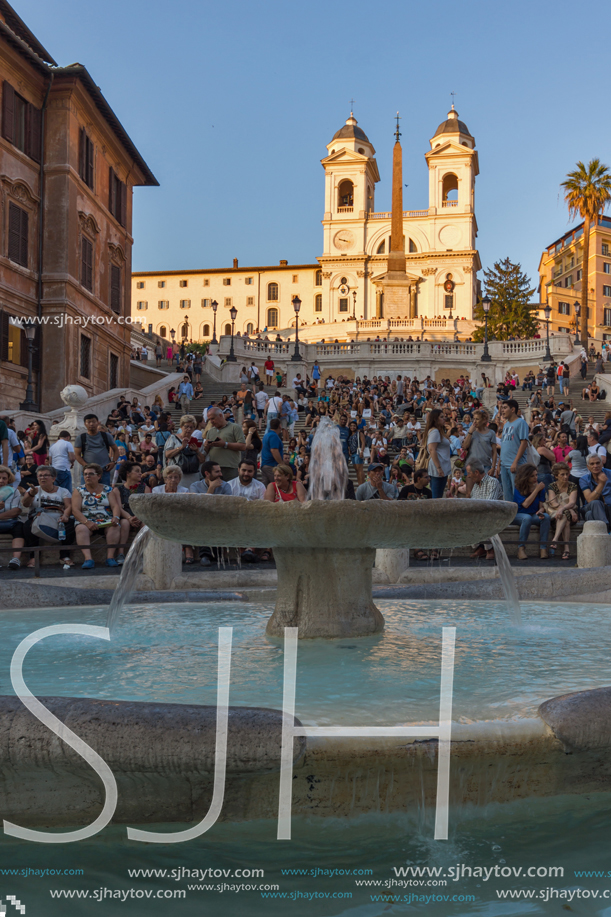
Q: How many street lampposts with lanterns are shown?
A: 11